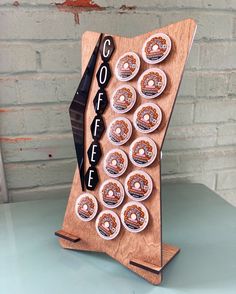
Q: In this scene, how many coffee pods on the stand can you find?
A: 13